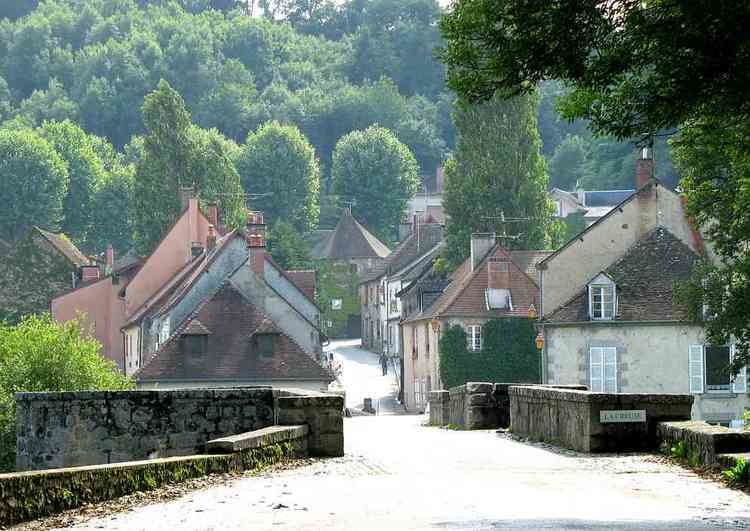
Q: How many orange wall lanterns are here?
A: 3